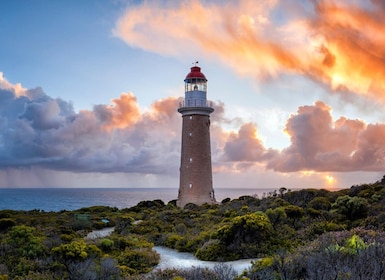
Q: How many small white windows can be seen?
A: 4